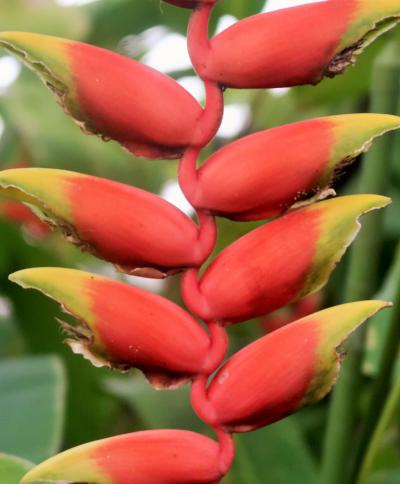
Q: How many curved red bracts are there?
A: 8